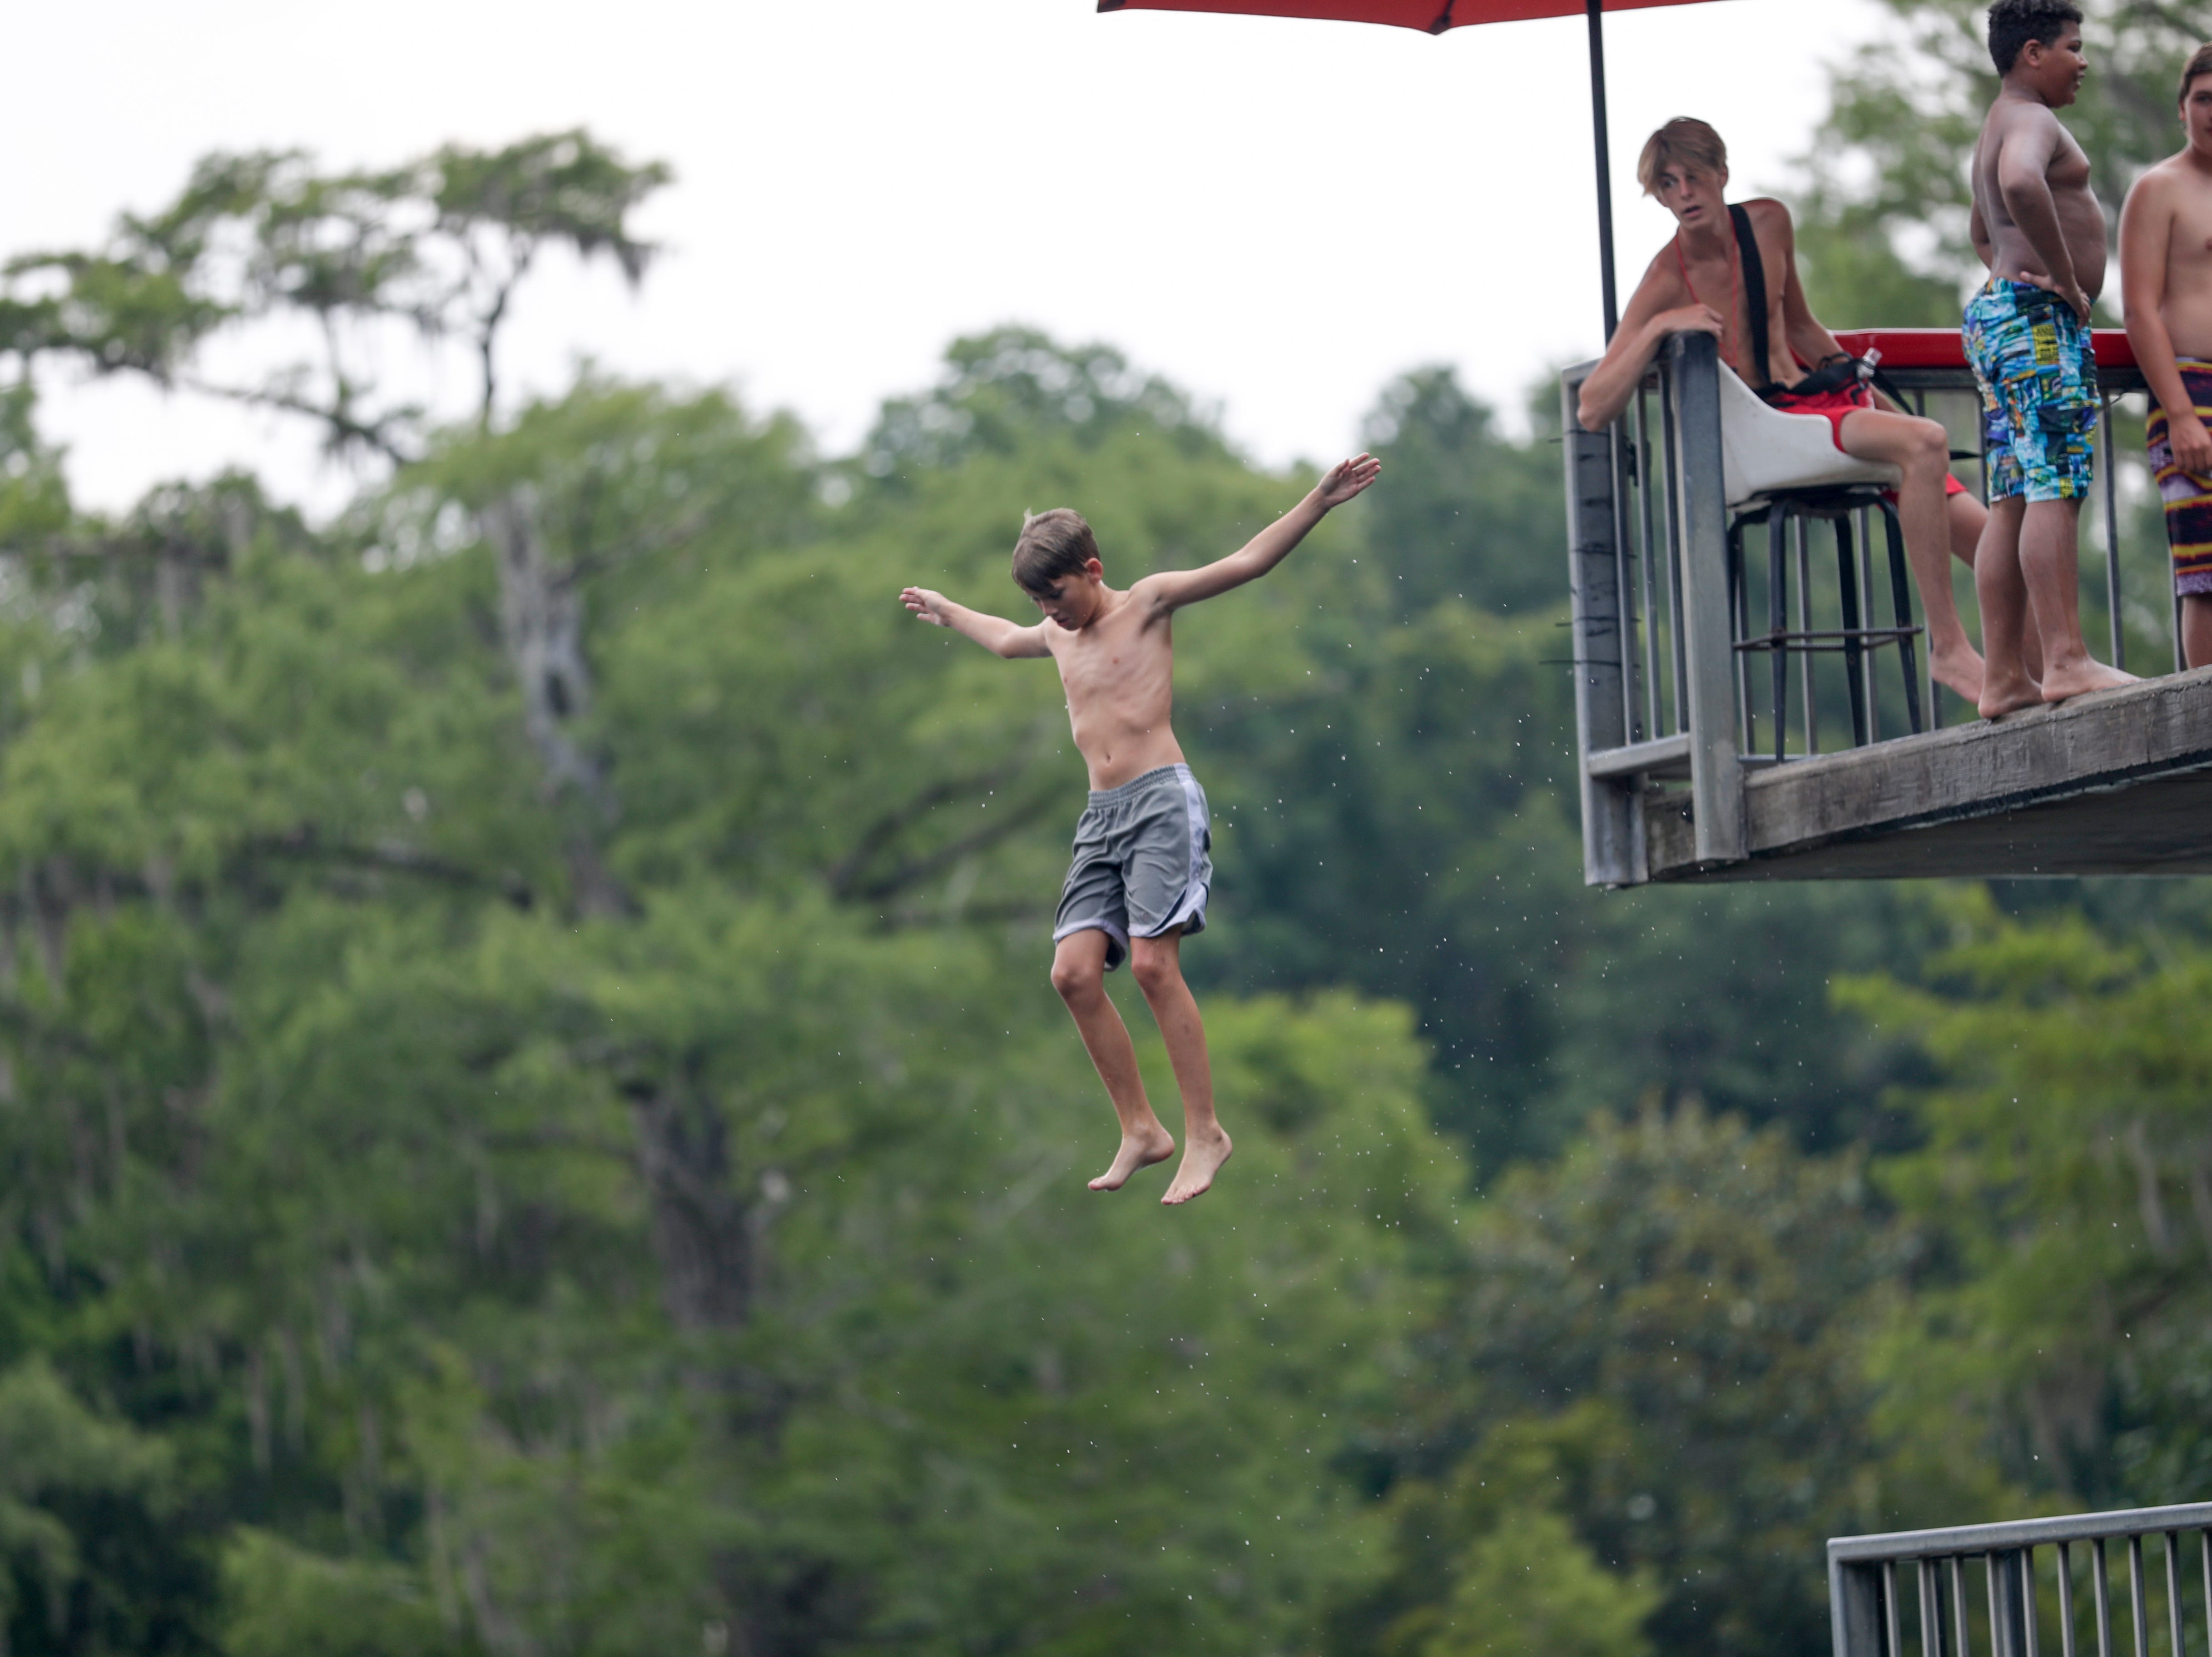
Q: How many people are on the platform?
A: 3